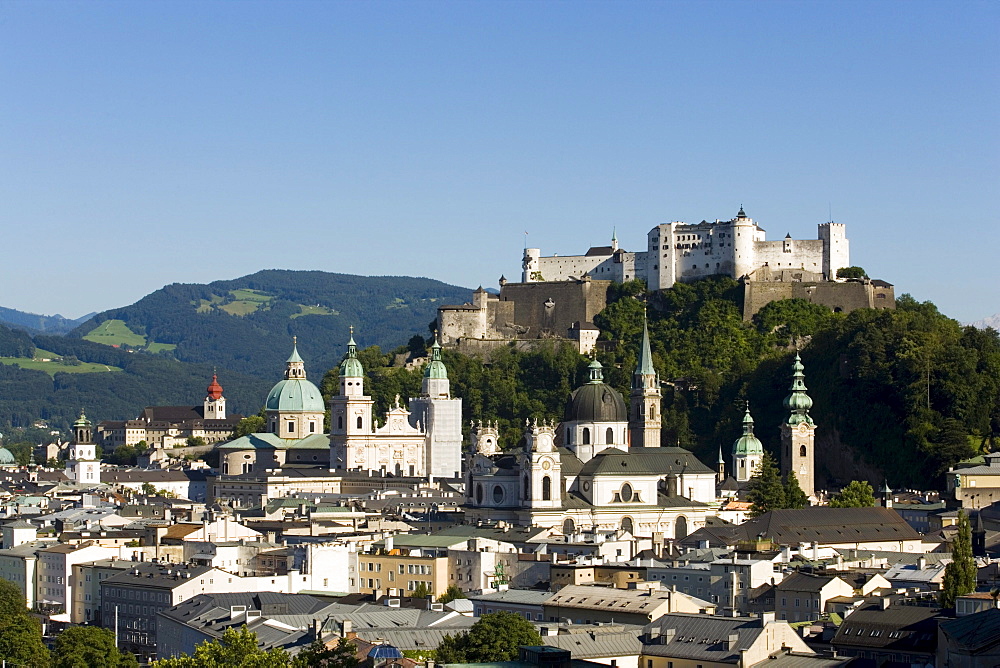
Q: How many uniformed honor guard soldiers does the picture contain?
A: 0